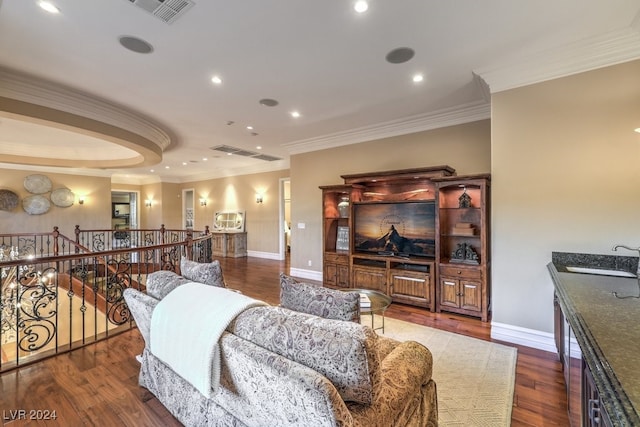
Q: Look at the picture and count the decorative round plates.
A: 4